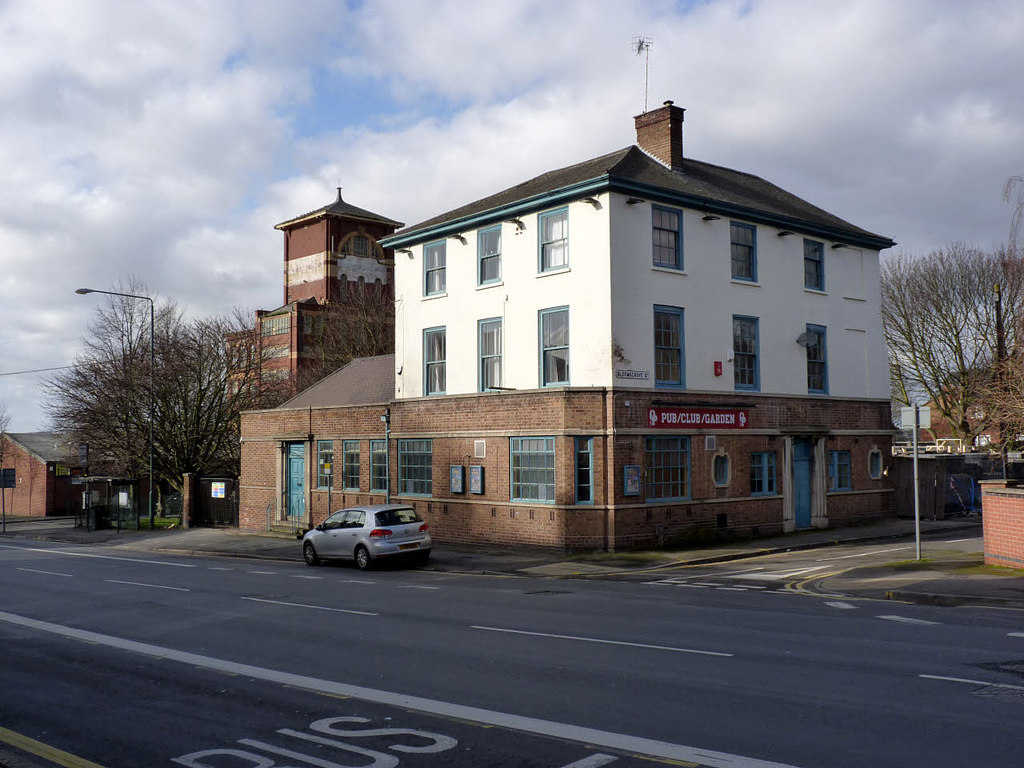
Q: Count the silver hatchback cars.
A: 1